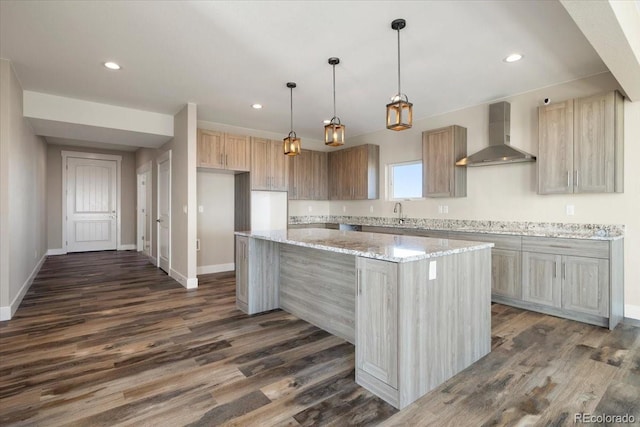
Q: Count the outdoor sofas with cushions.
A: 0